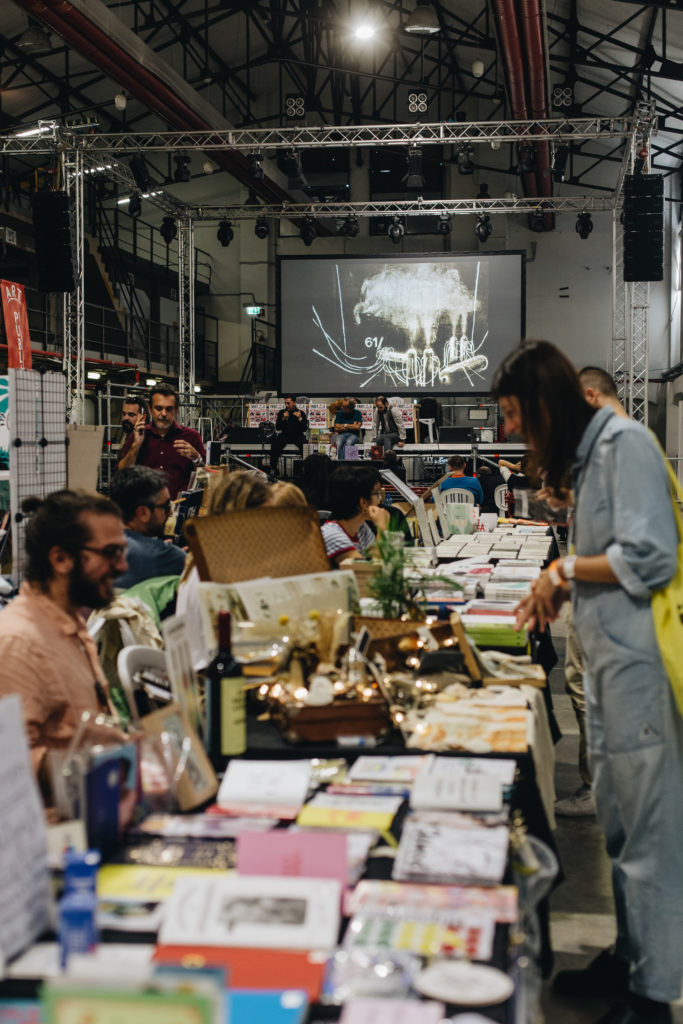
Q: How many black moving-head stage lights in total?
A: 15